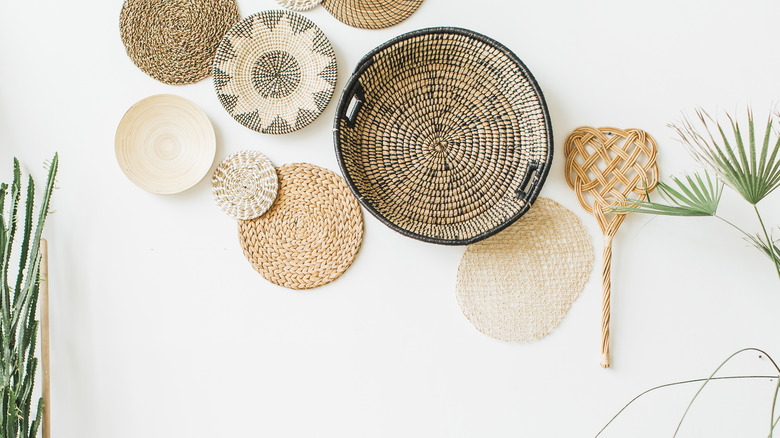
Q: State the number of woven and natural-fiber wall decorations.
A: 10